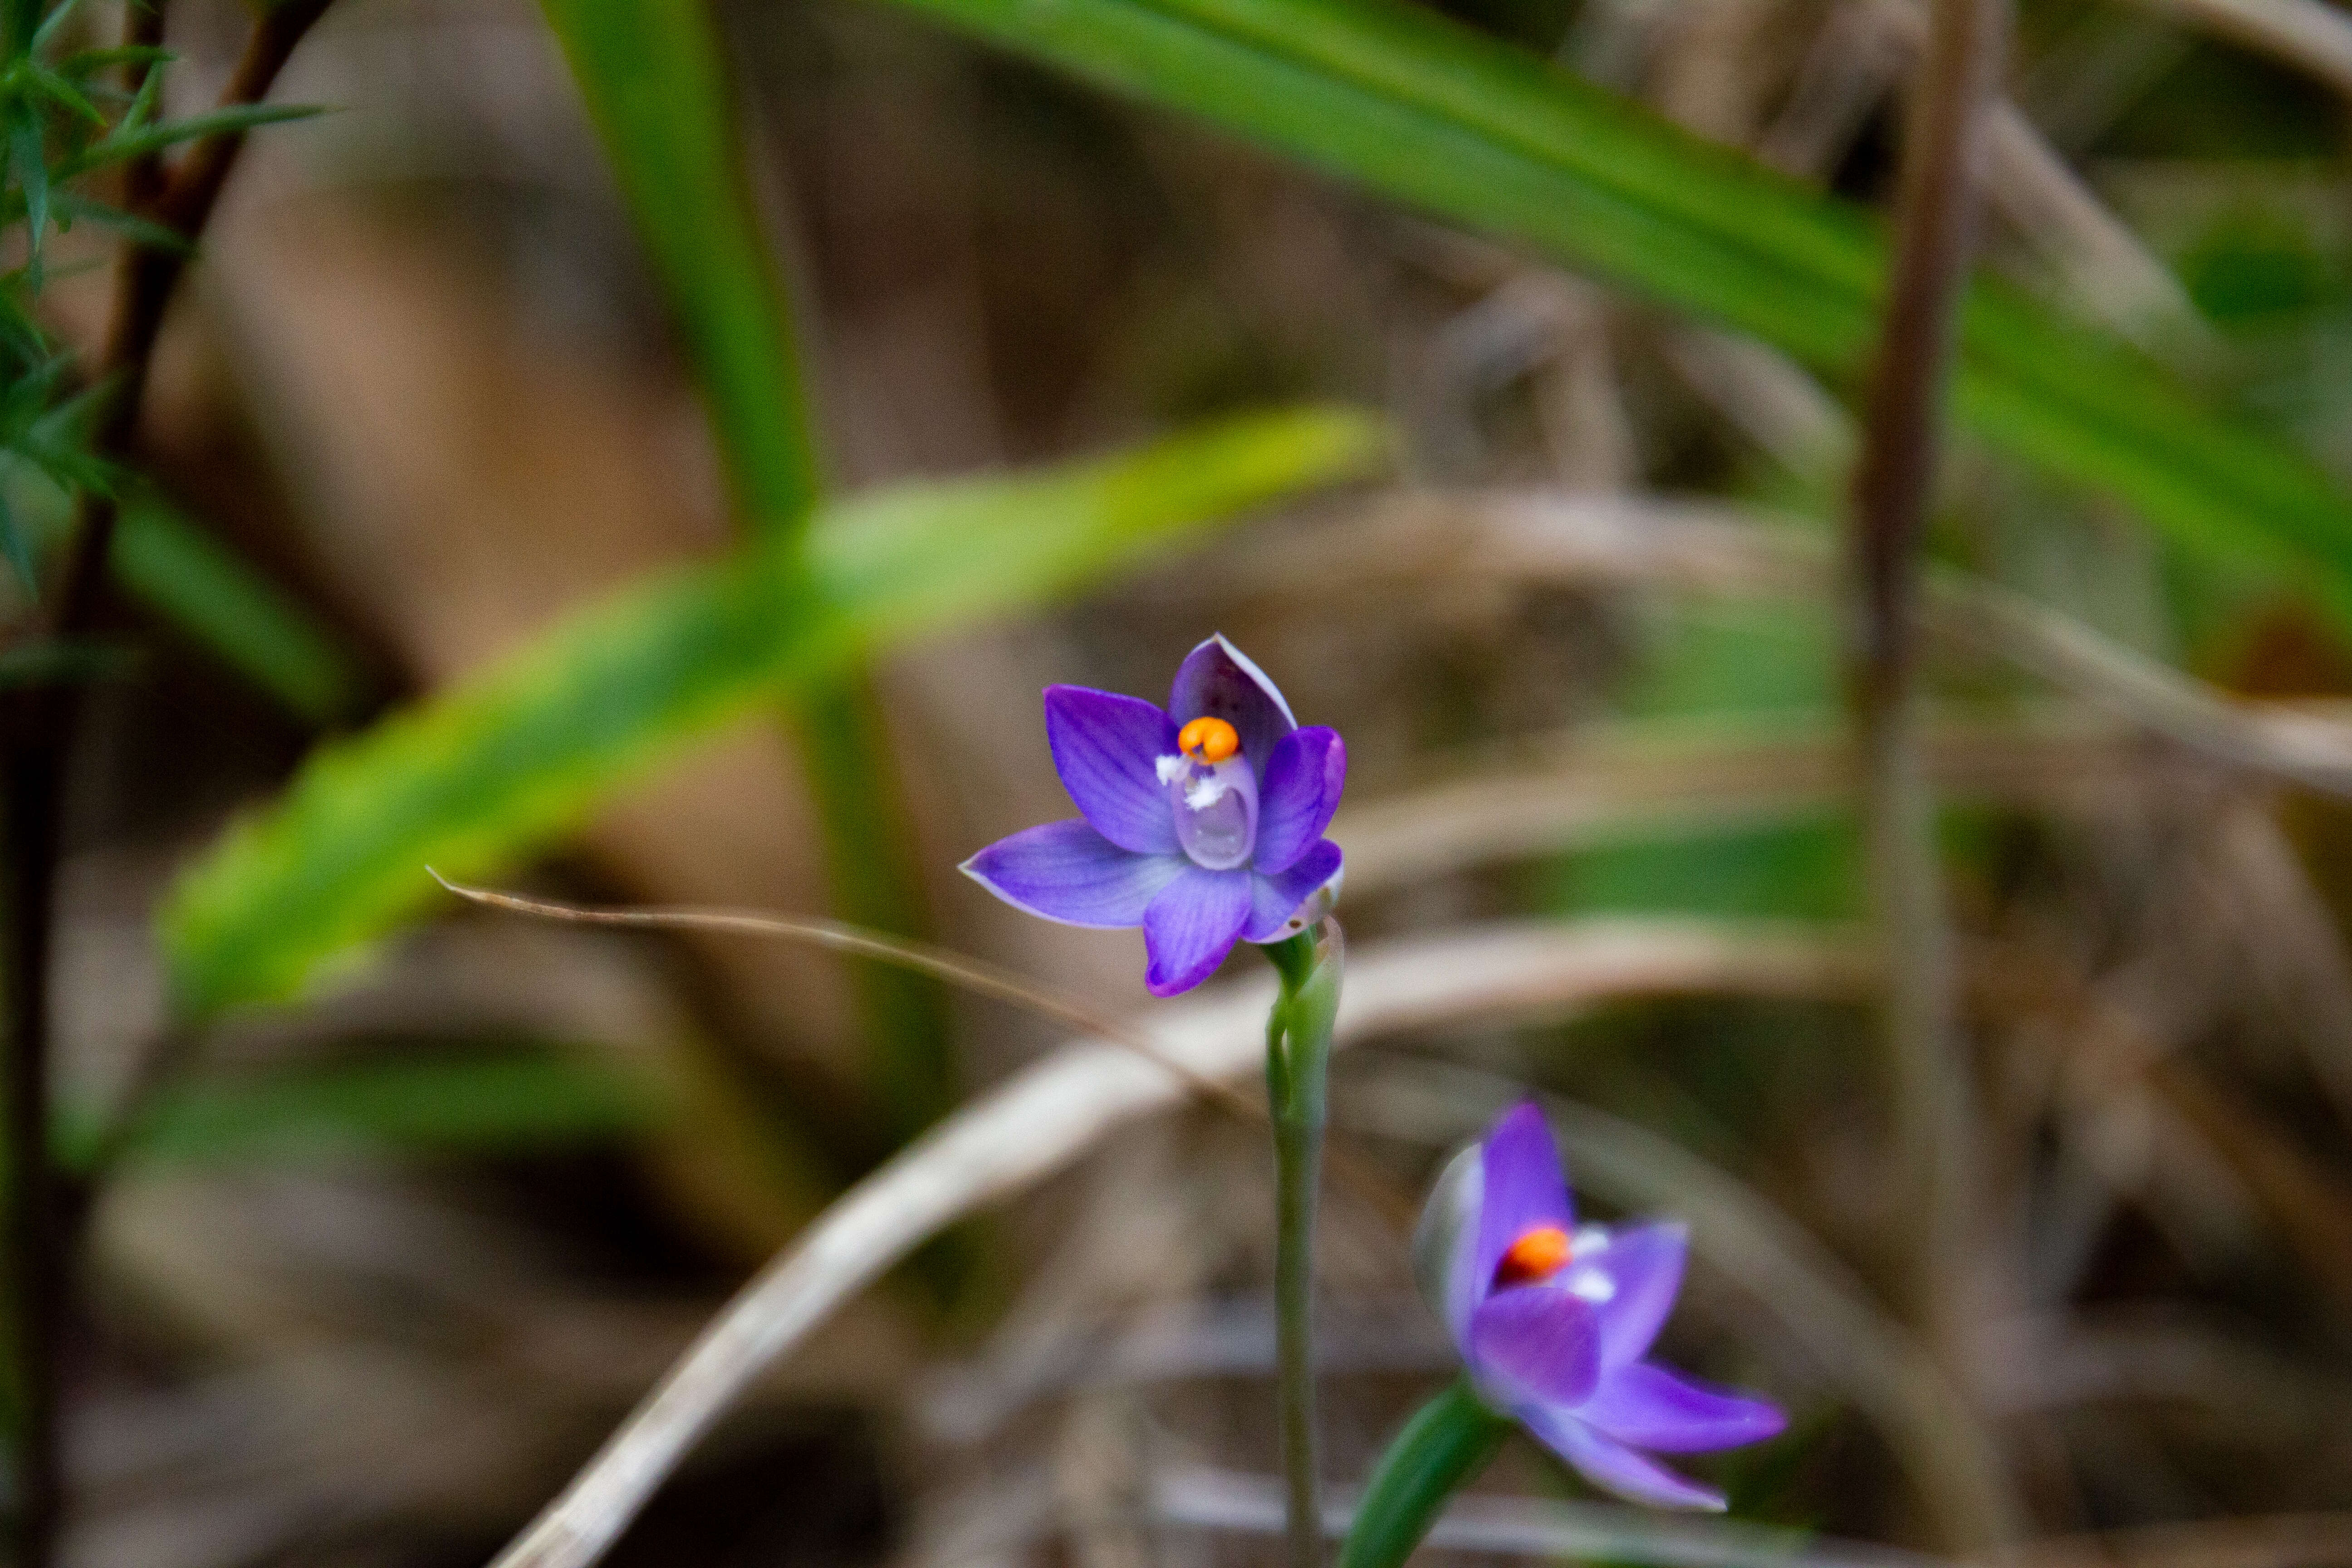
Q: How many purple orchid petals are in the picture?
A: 12